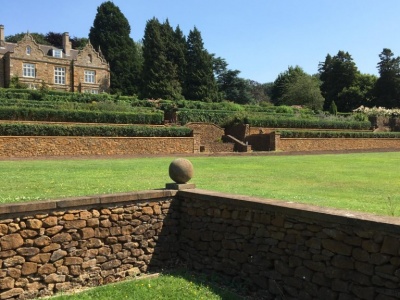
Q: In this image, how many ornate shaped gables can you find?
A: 2